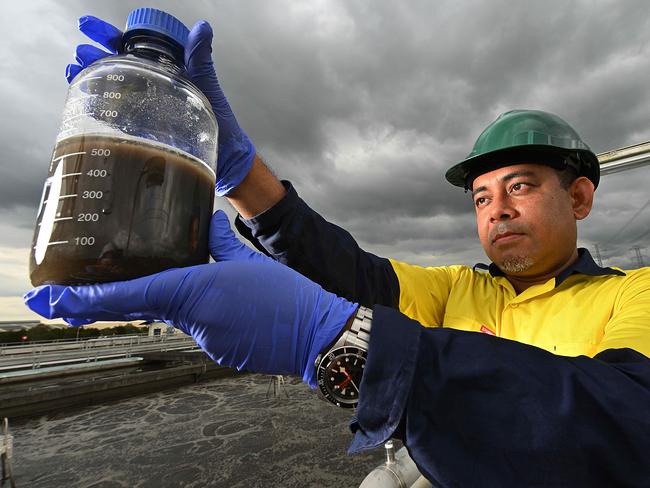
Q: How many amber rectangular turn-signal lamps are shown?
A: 0